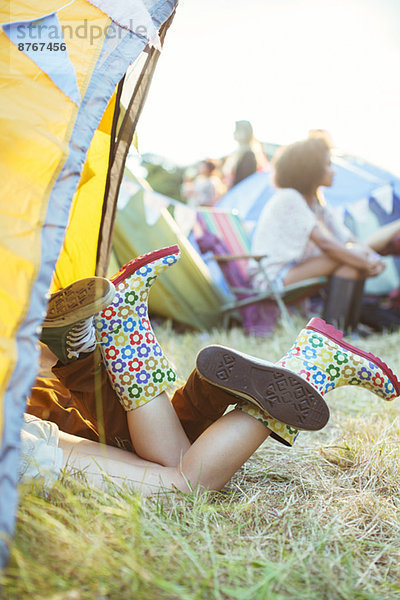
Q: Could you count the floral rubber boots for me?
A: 2